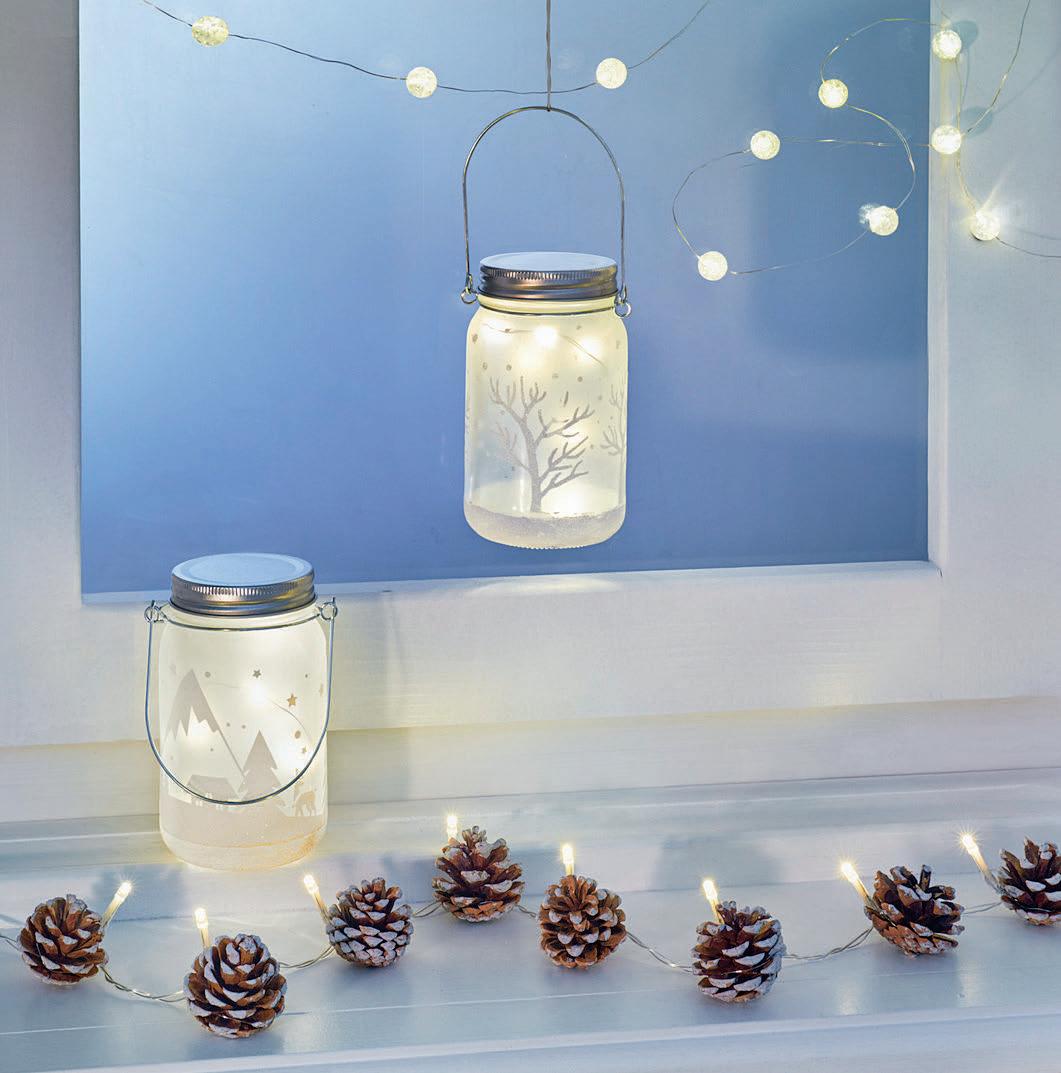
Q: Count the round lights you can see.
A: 10